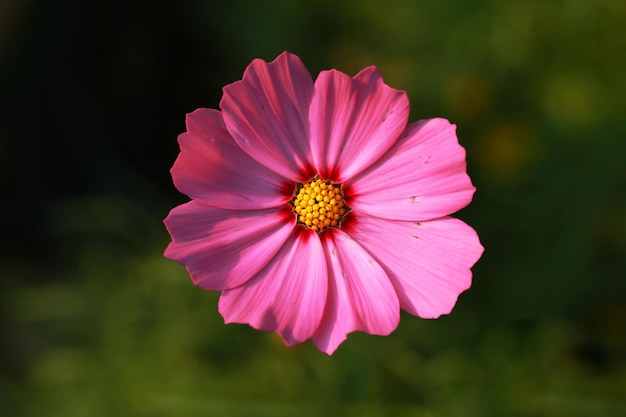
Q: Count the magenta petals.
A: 8